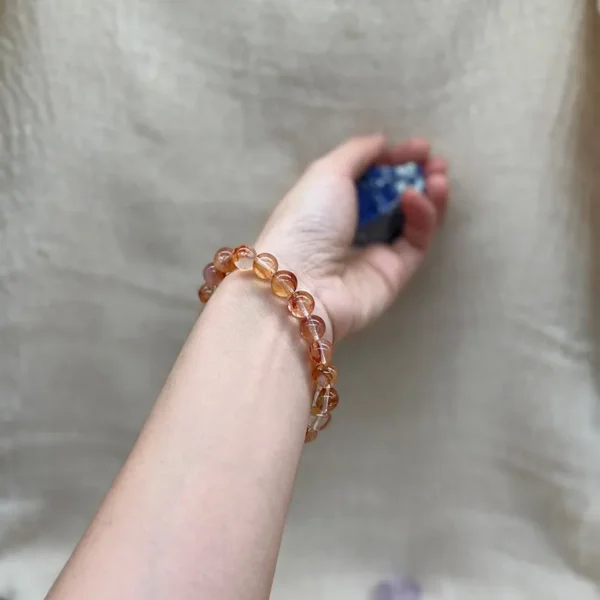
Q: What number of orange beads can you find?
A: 13